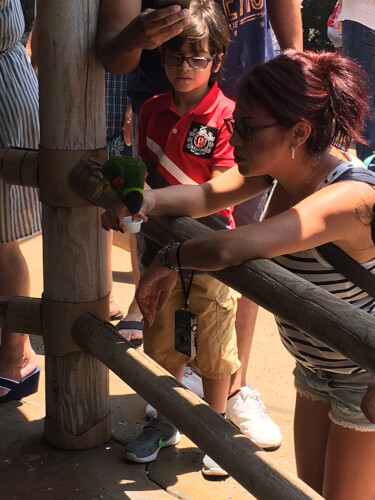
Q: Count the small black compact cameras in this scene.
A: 1